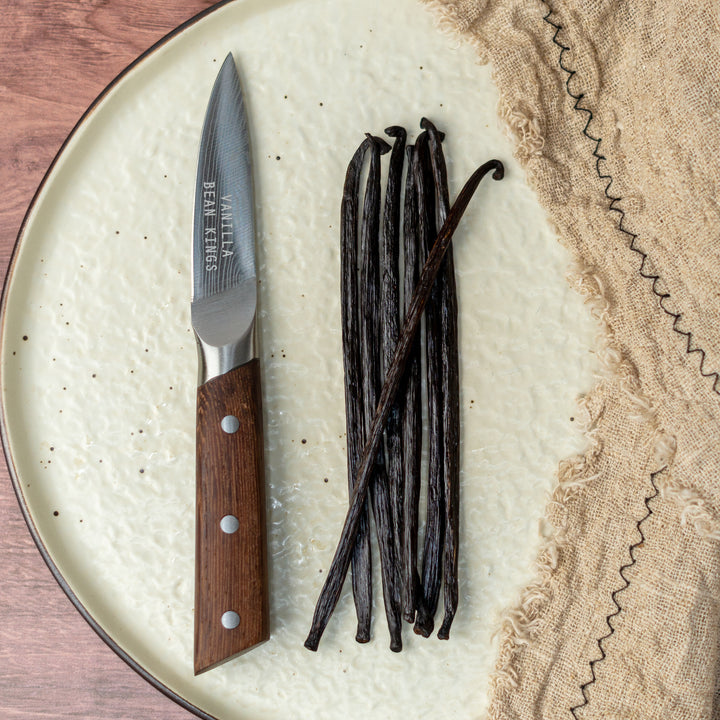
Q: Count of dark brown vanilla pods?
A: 7